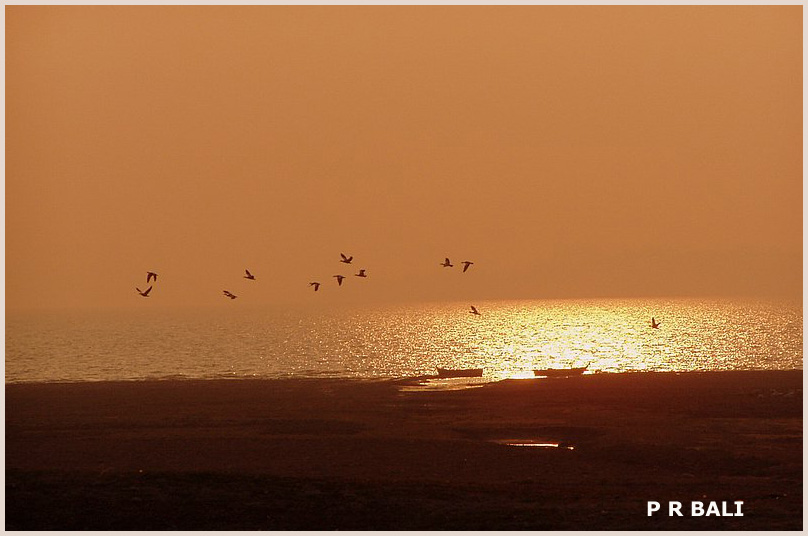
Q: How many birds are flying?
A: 12